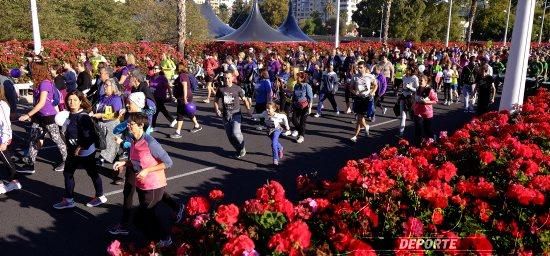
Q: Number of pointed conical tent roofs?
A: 3